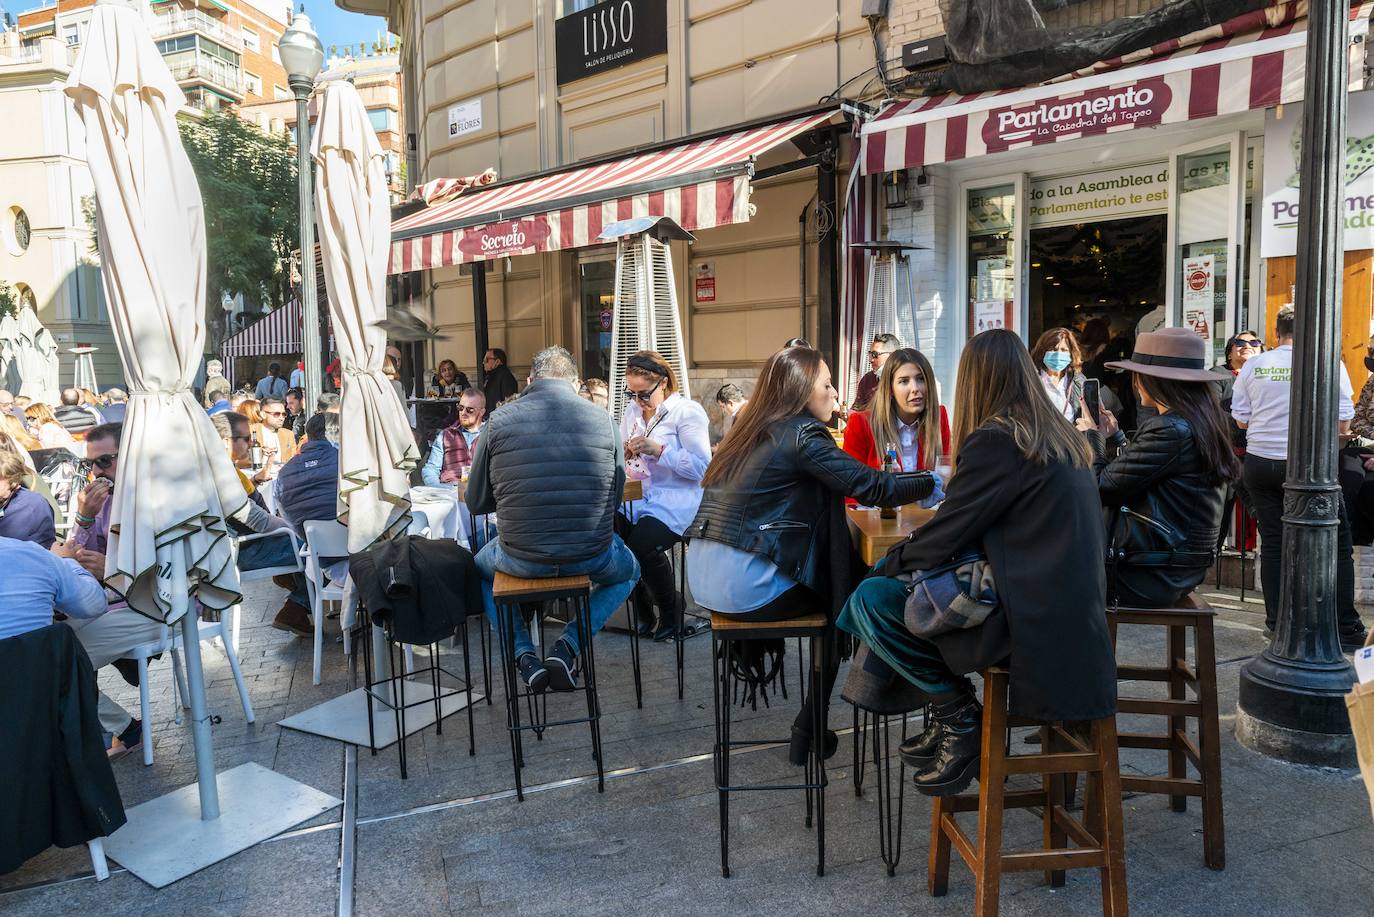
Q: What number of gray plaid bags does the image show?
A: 1